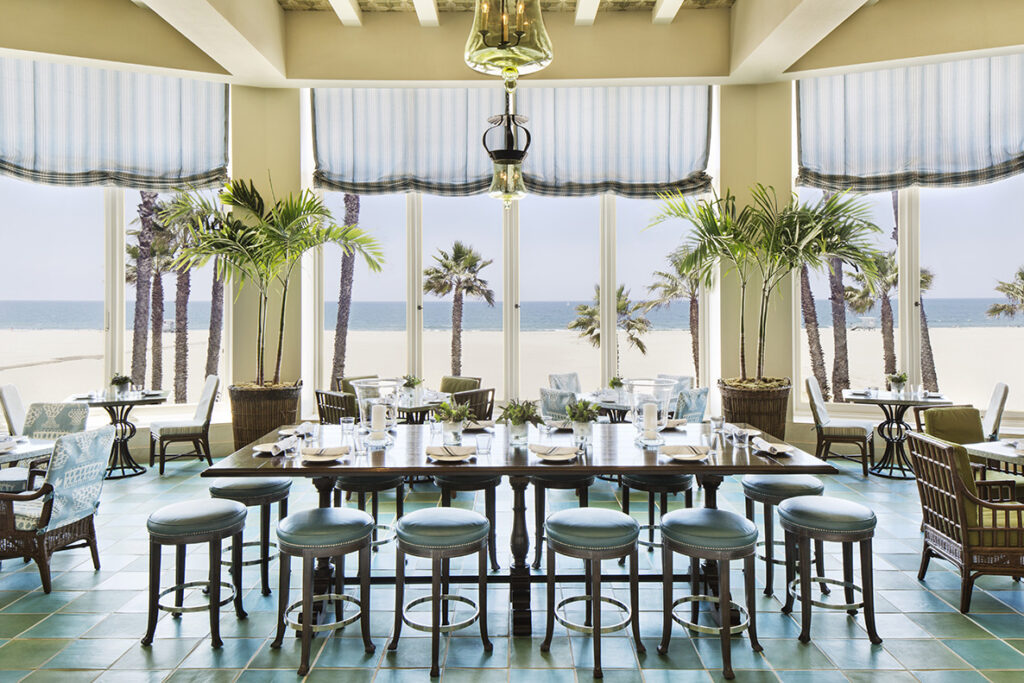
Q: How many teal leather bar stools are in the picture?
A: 12